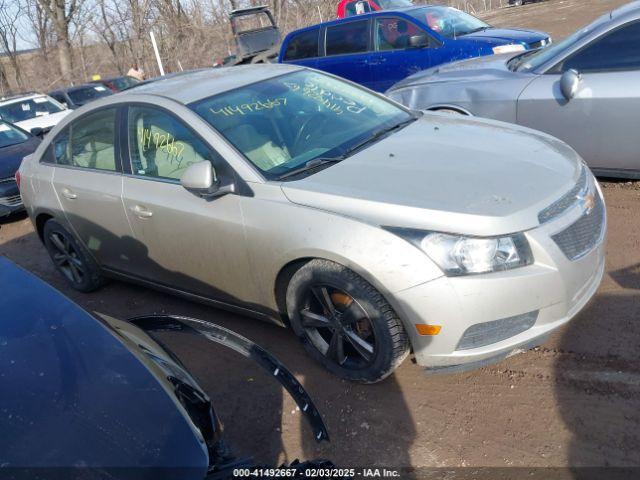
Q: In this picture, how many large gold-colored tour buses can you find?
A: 0